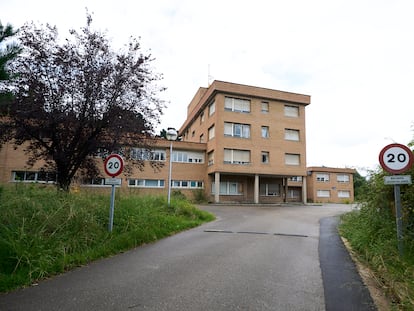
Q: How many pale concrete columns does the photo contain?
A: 3